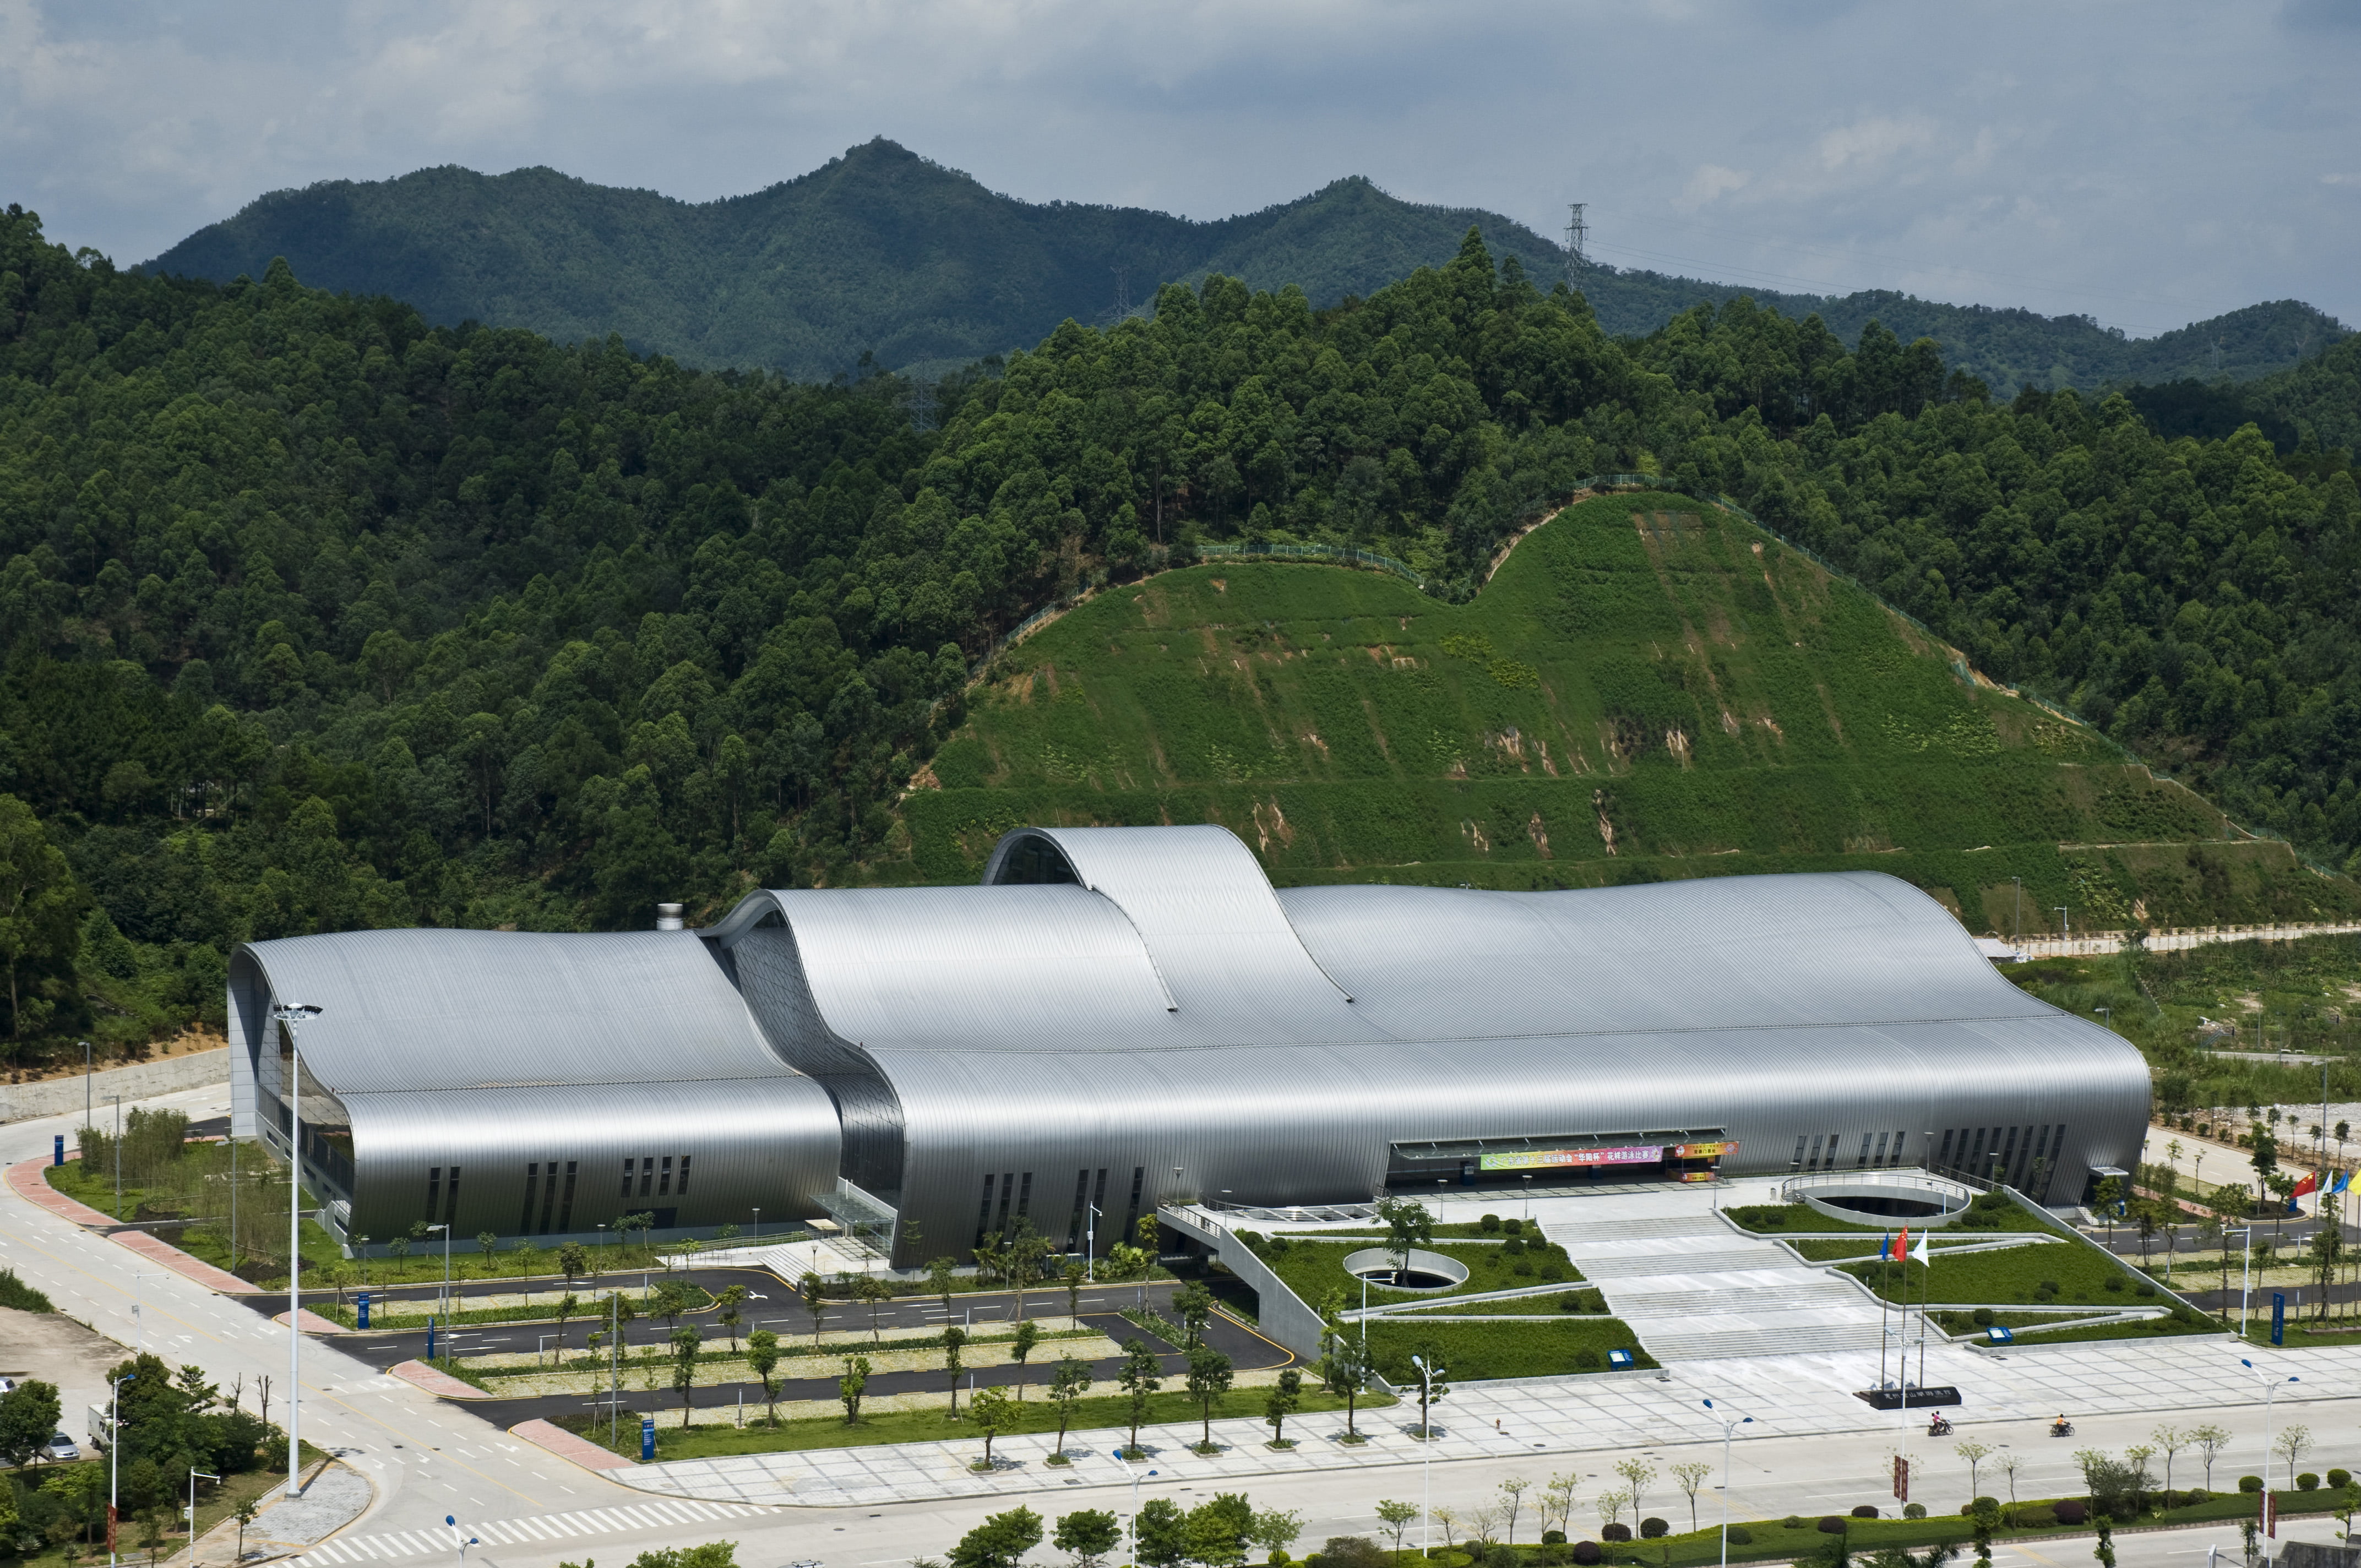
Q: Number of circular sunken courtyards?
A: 2